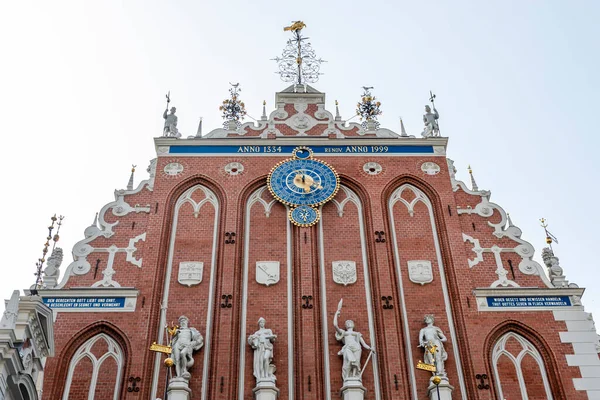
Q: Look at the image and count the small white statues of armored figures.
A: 2